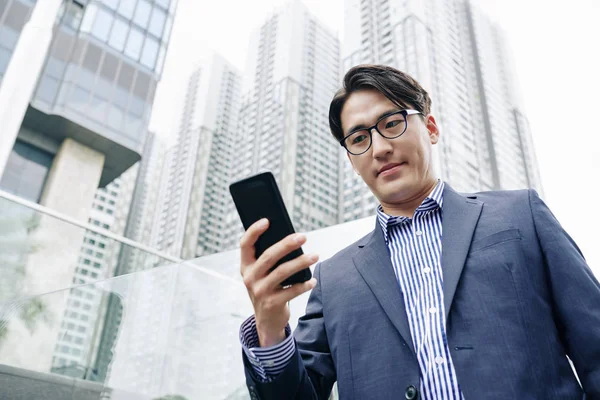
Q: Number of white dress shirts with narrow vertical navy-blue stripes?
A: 1